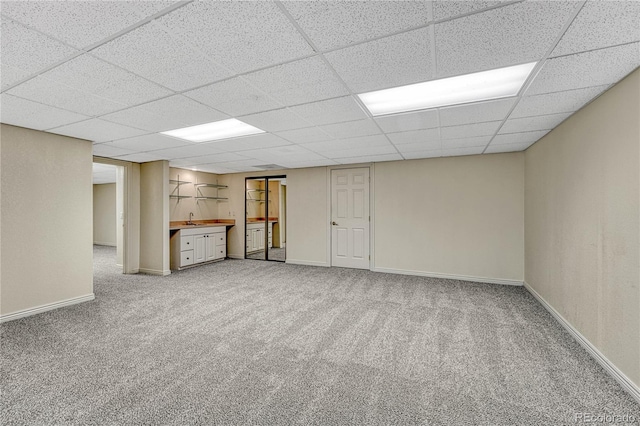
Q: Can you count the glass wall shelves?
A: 4